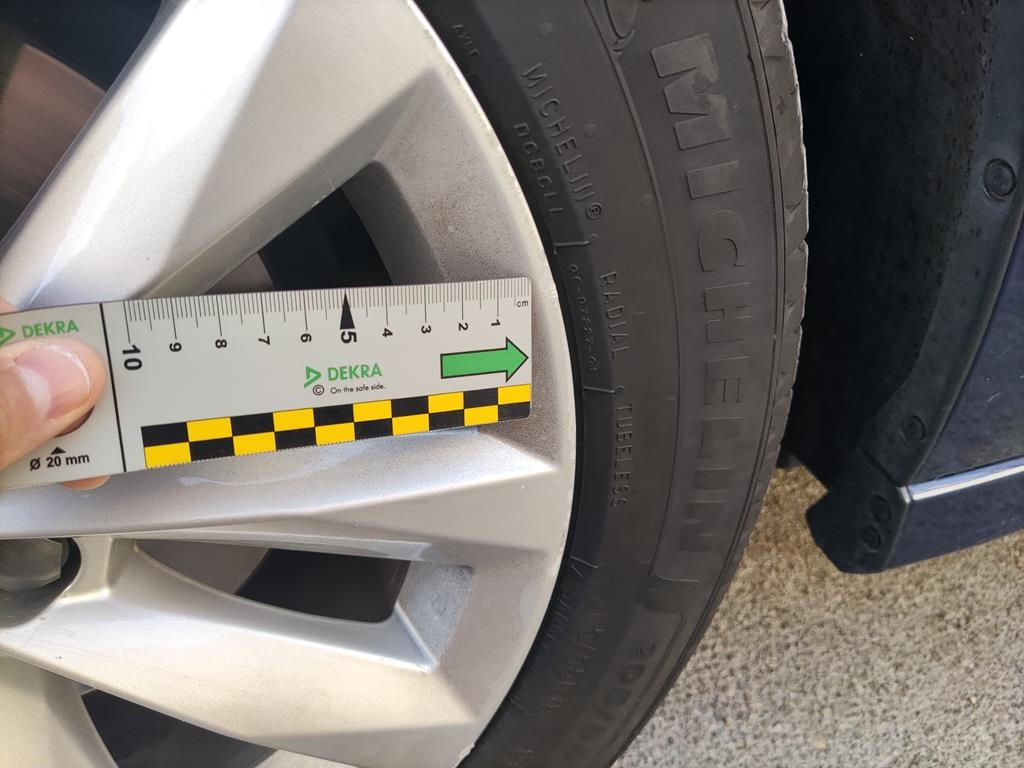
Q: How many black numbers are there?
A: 11